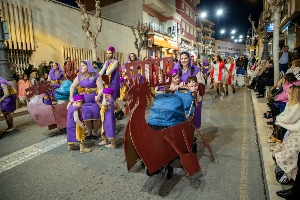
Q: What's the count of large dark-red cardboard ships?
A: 2